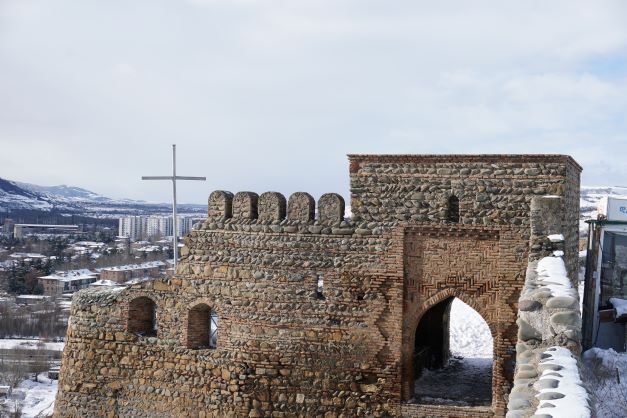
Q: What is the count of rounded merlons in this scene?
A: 5